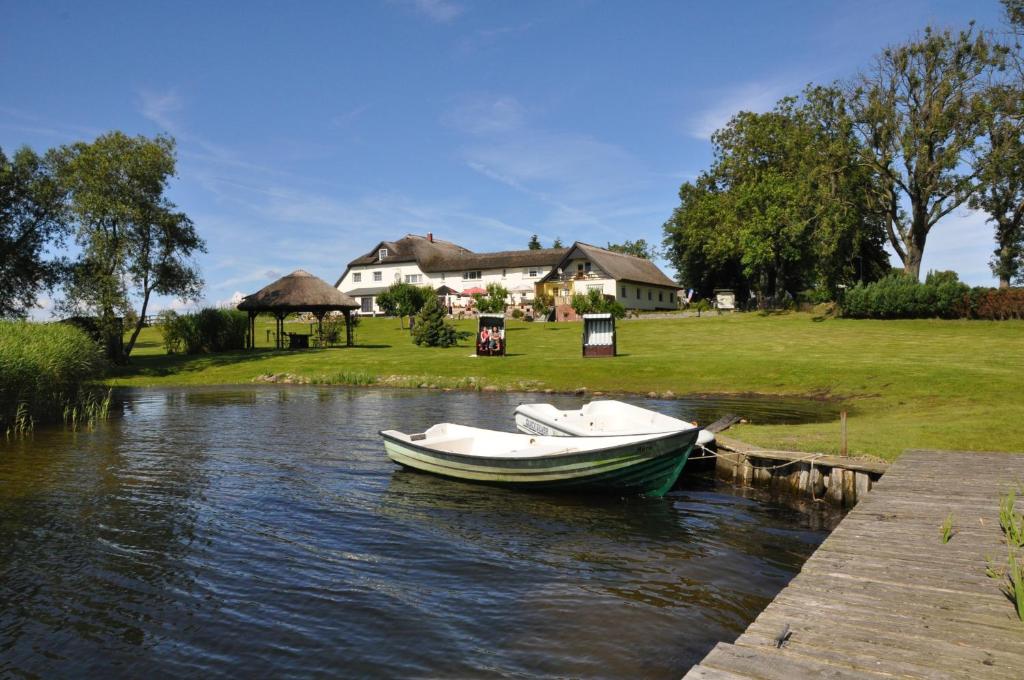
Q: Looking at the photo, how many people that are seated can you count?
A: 2